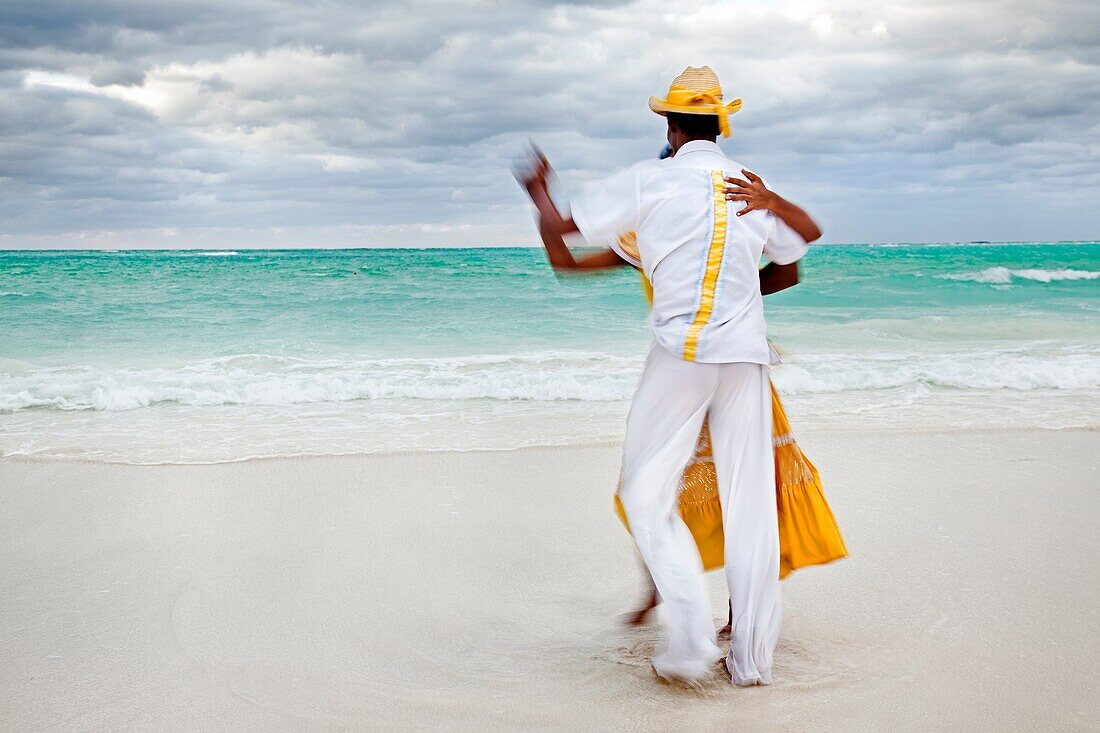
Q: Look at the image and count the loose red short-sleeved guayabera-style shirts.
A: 0